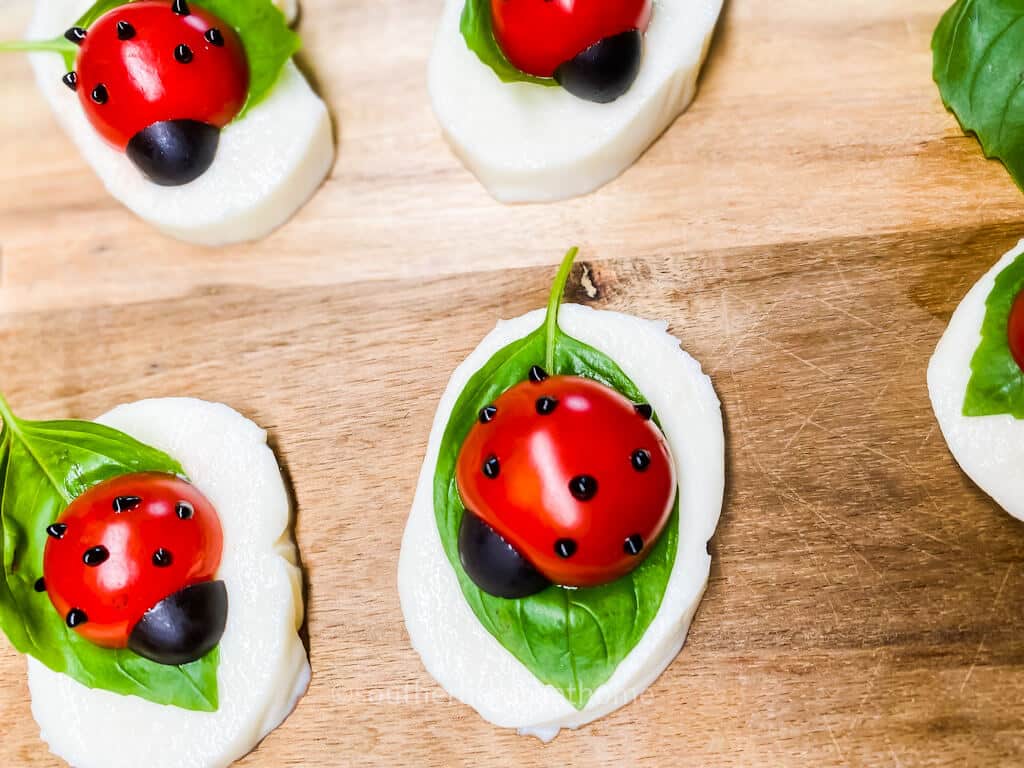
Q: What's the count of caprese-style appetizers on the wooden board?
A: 5